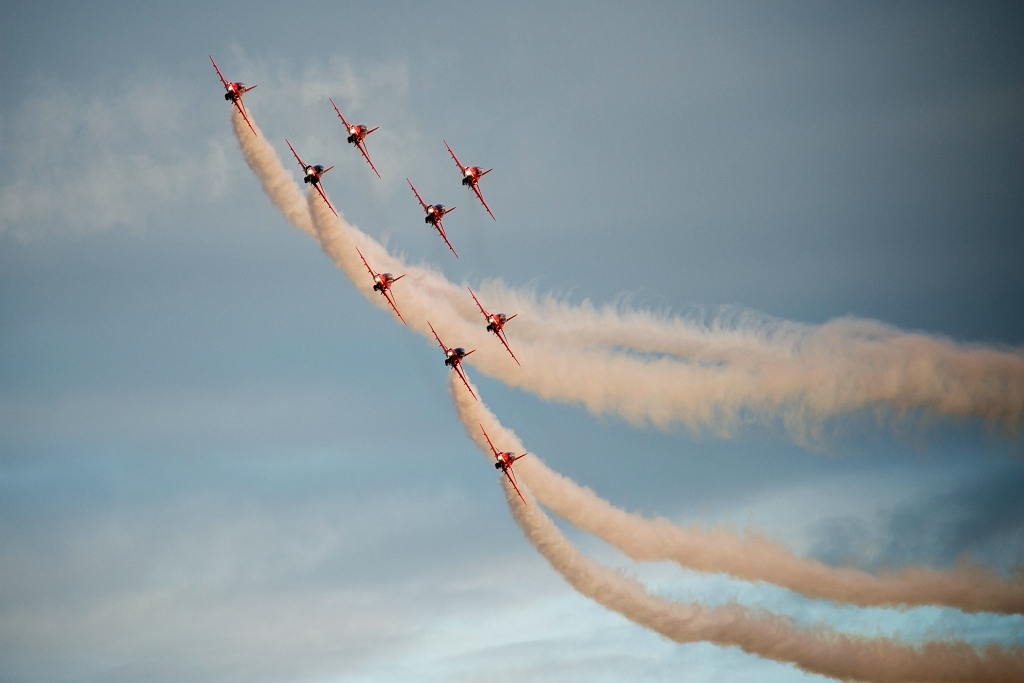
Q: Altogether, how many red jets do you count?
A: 9